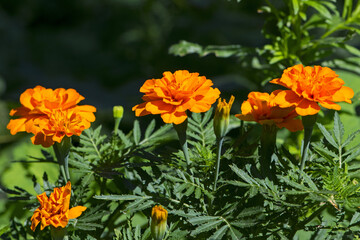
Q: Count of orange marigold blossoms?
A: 5